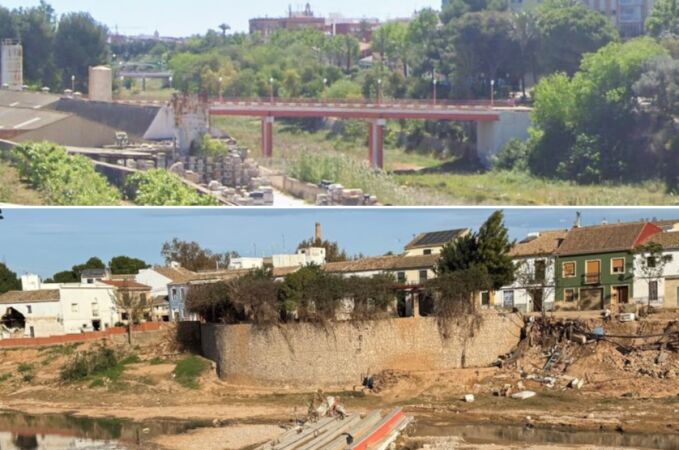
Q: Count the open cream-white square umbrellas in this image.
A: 0